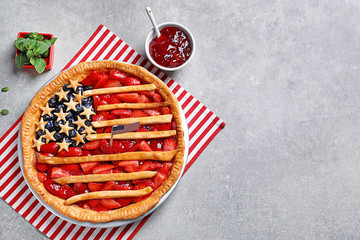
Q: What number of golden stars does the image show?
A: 15